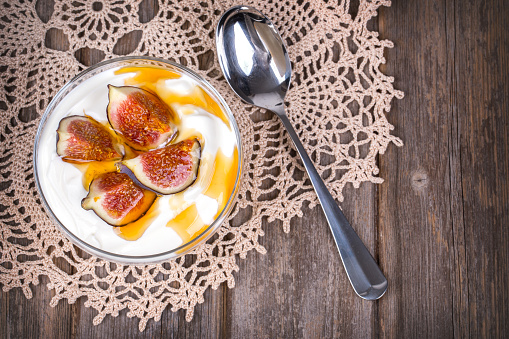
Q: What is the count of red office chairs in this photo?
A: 0